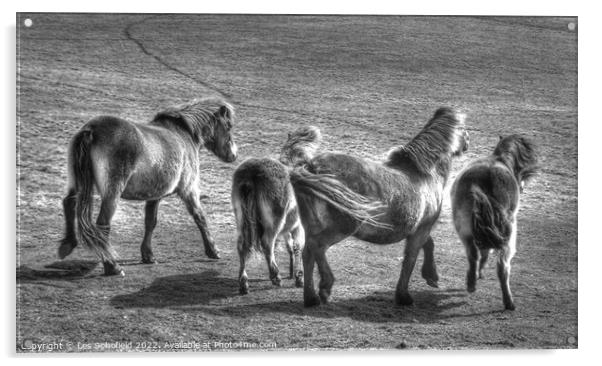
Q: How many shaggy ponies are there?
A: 4